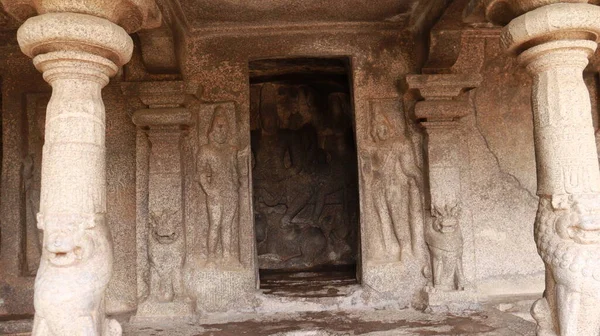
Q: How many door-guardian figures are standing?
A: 2